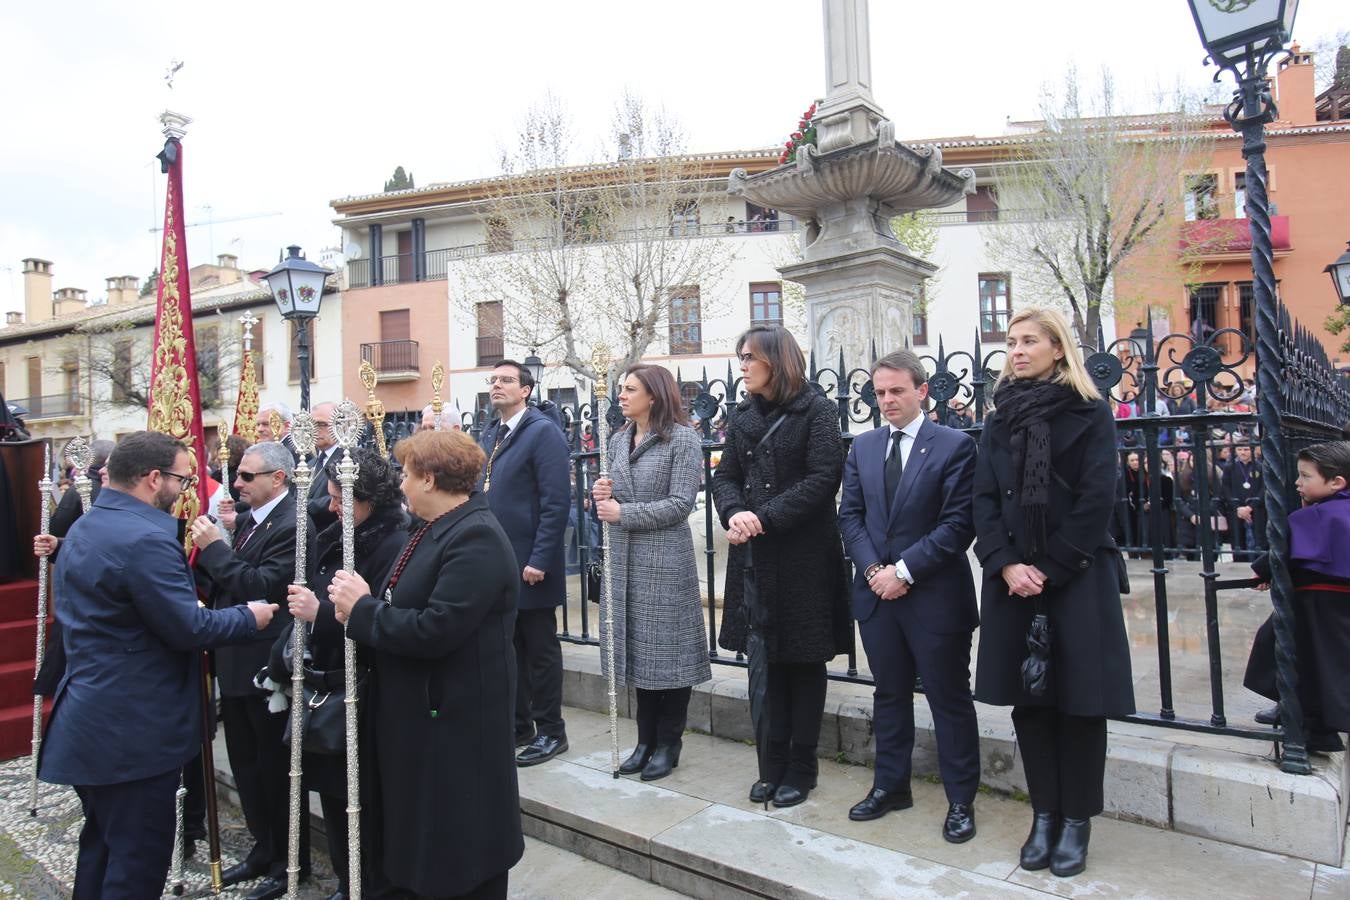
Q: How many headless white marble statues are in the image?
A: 0